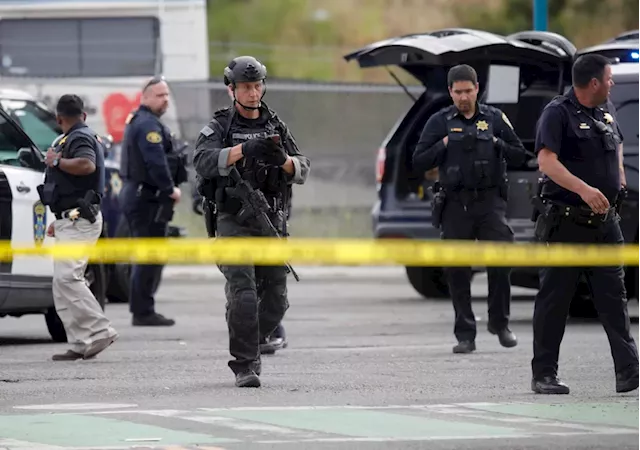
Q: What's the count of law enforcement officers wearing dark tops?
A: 5